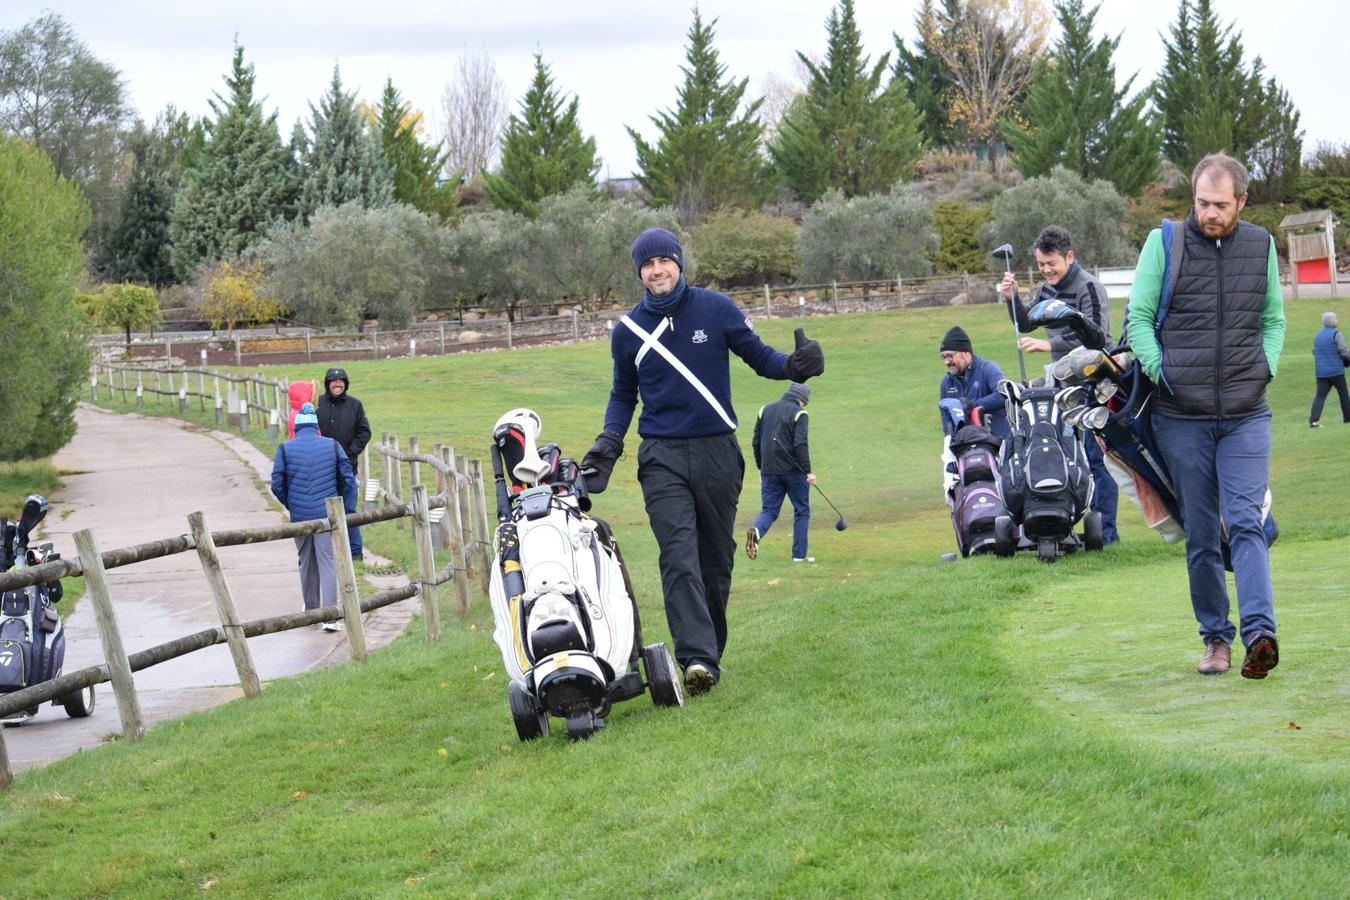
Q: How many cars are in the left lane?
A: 0